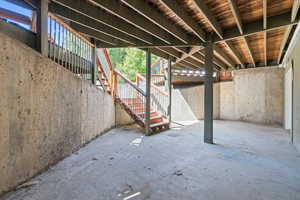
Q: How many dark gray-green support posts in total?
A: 5